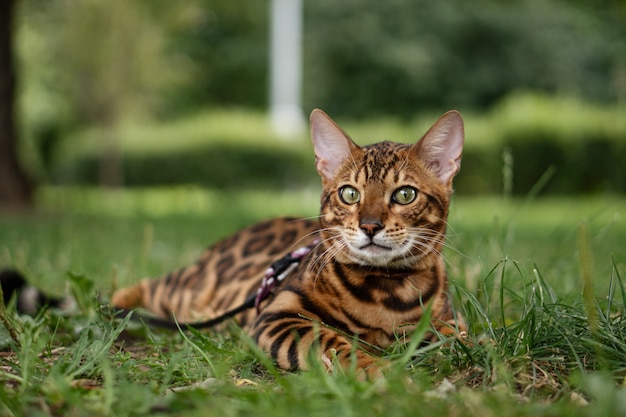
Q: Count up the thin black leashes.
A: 1